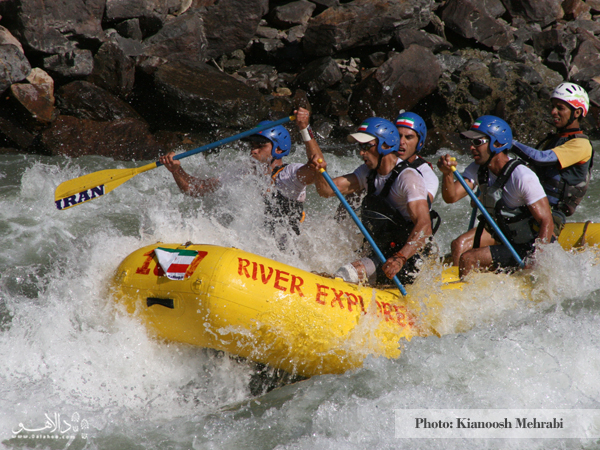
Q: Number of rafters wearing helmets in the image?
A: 5